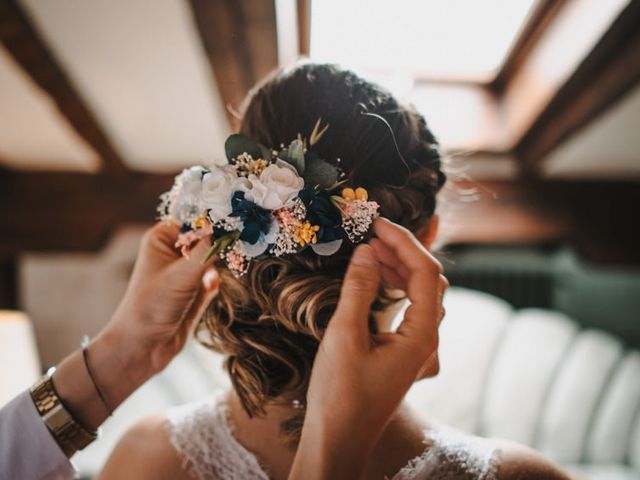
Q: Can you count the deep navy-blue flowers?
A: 2